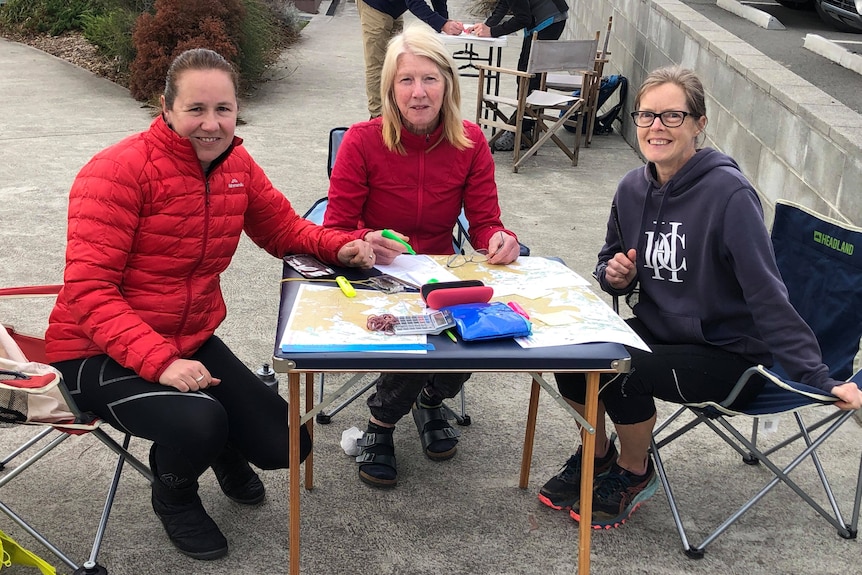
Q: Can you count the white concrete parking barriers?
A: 2